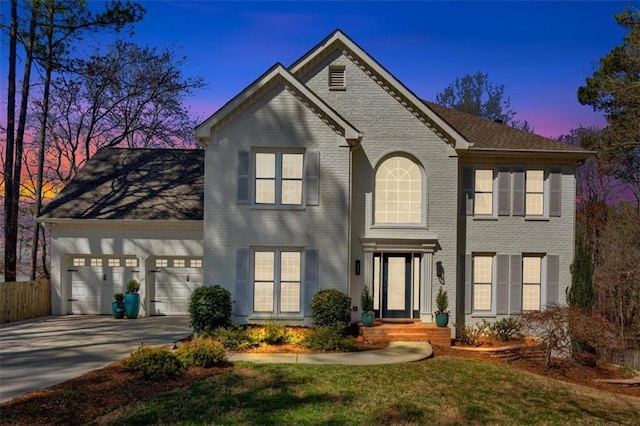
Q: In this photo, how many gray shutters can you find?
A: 12